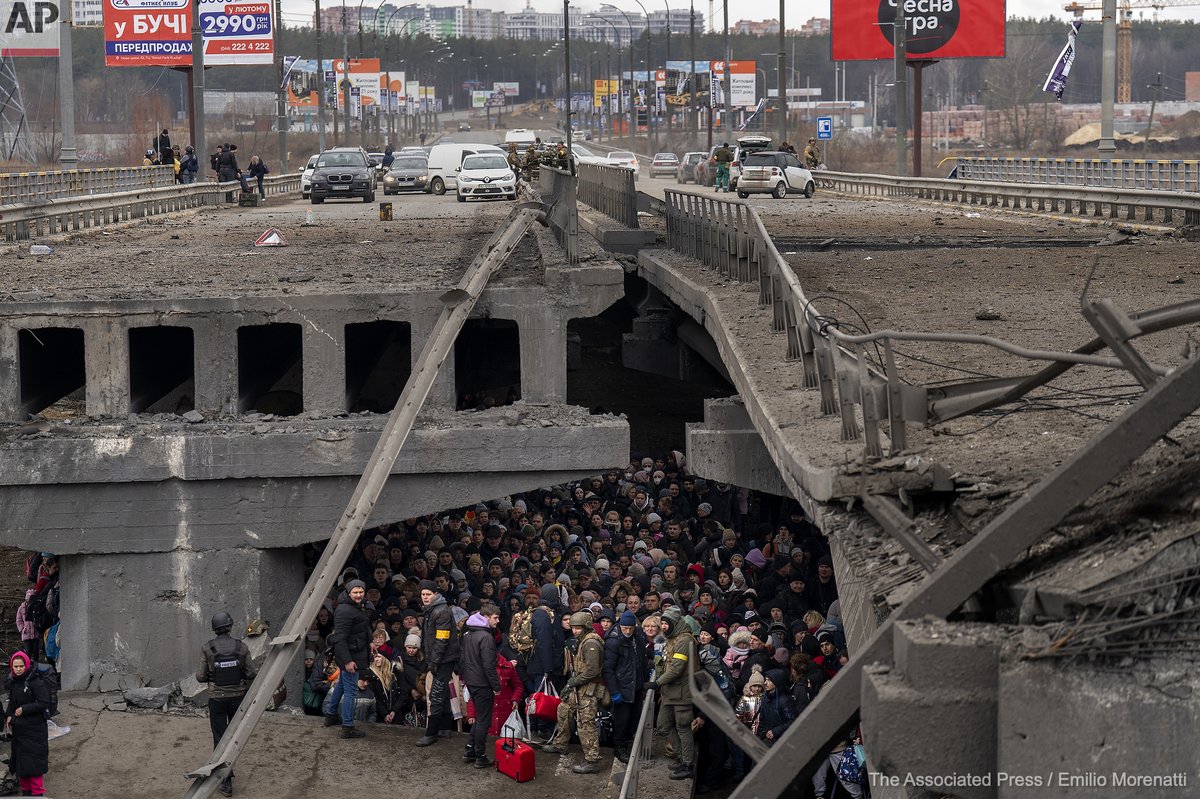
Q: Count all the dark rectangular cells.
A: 5